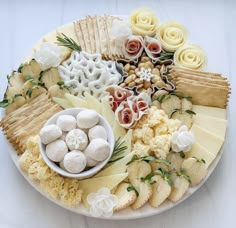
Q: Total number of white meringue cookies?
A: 8